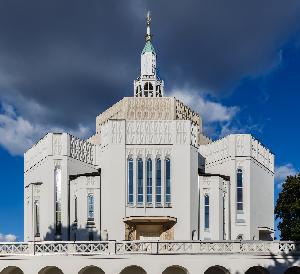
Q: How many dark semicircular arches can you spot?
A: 8